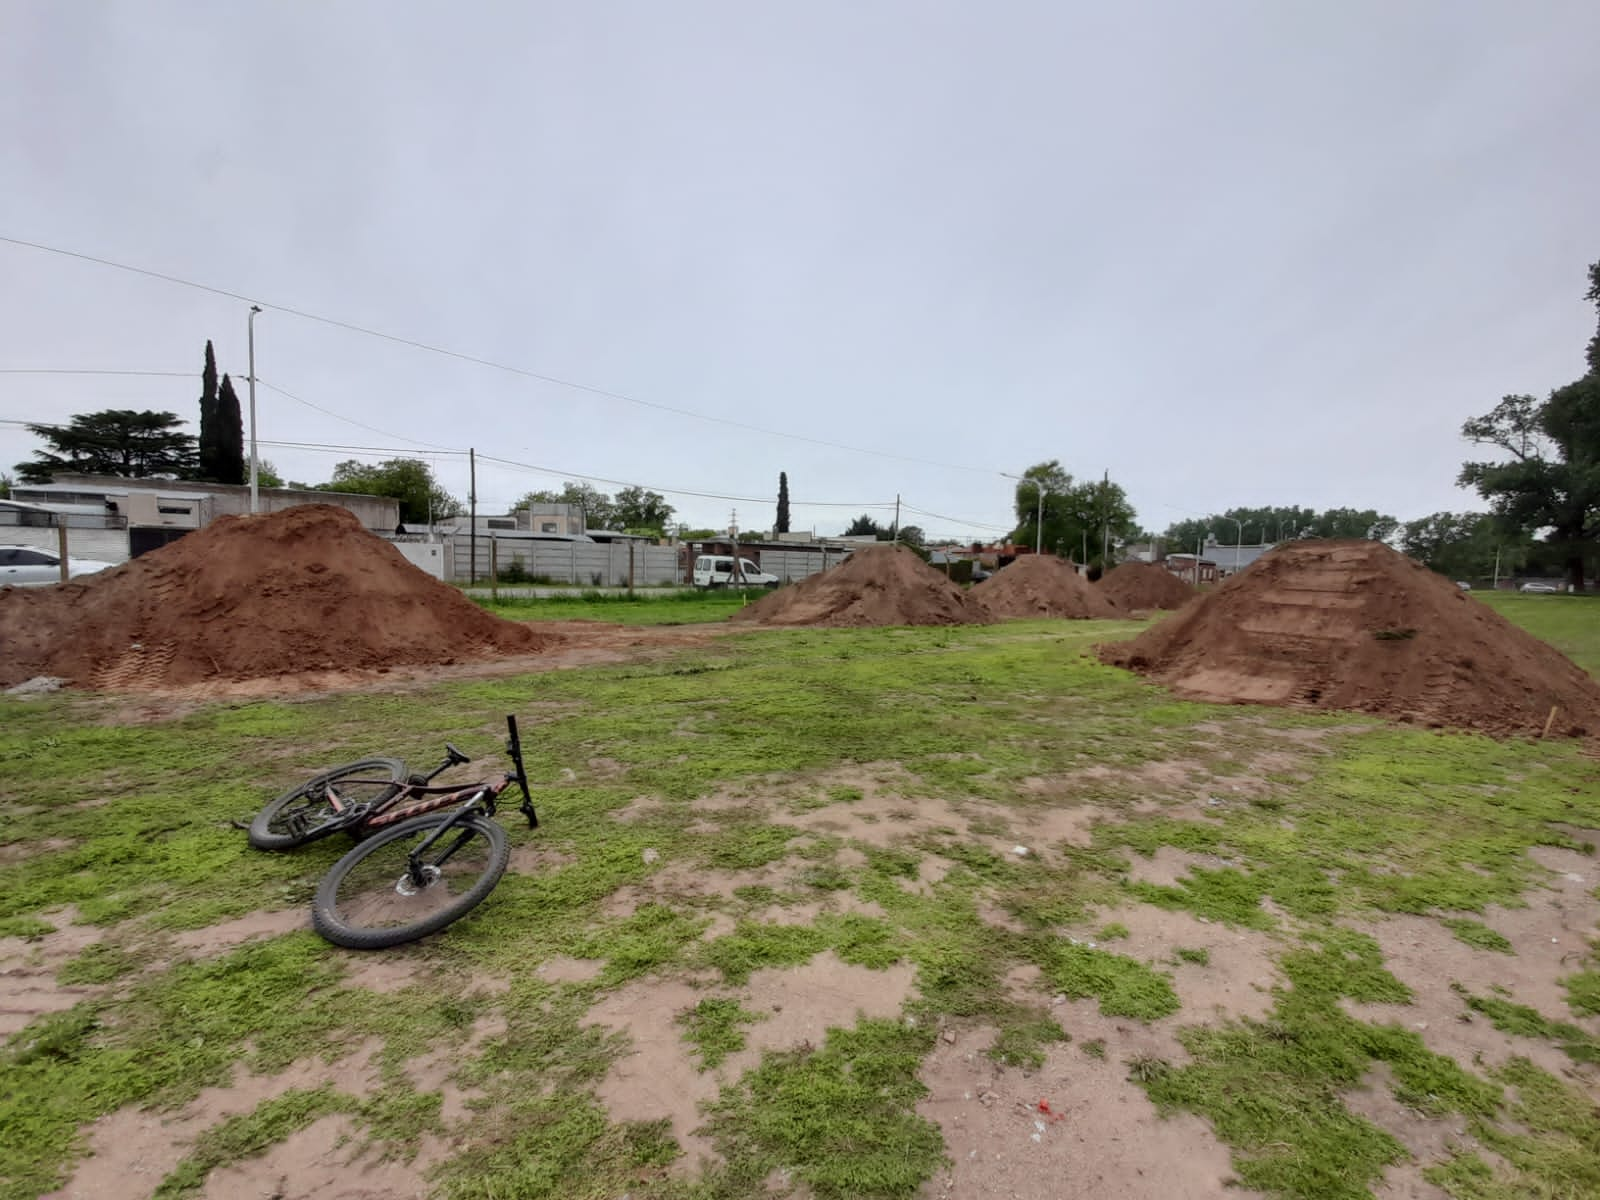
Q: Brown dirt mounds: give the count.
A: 5